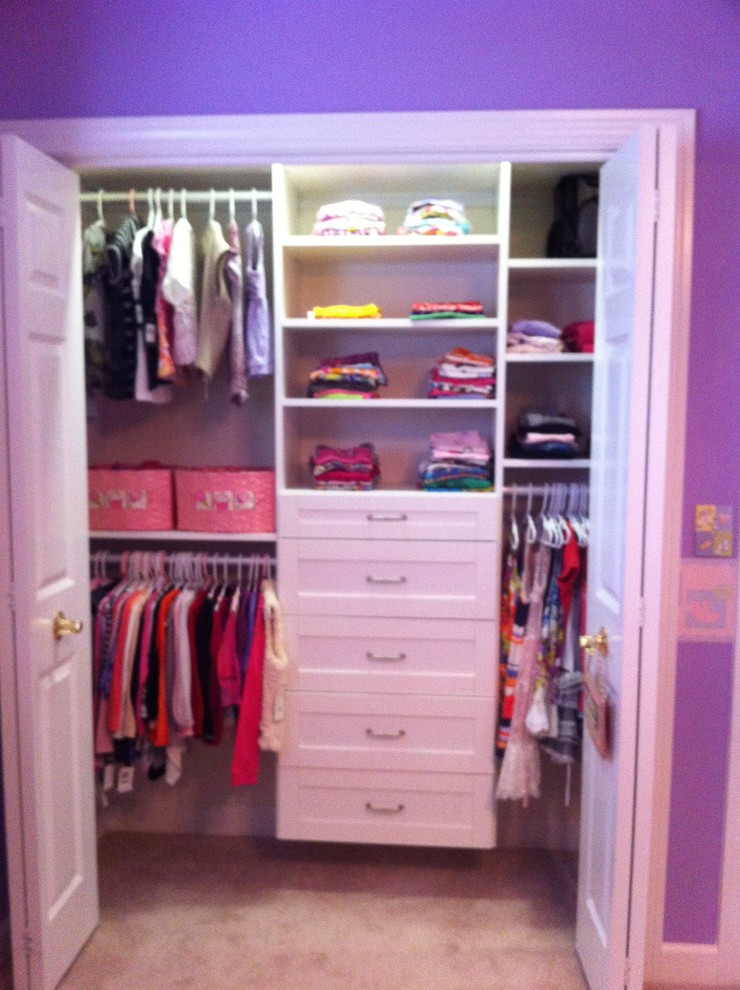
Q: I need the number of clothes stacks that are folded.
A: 11